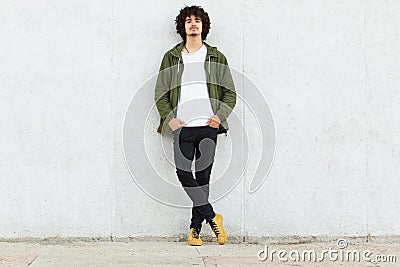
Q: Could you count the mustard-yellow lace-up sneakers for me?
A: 2